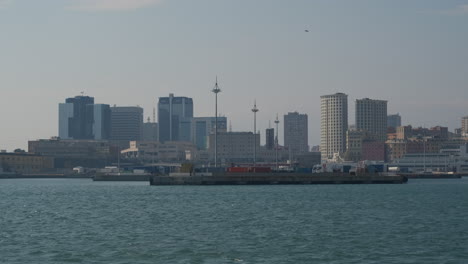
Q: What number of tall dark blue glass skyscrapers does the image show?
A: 2